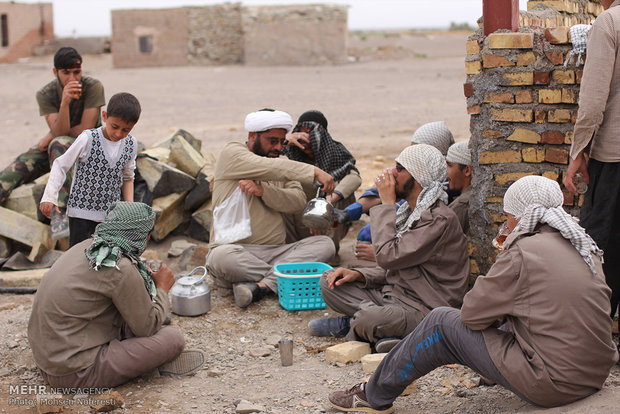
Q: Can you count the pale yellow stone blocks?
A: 2